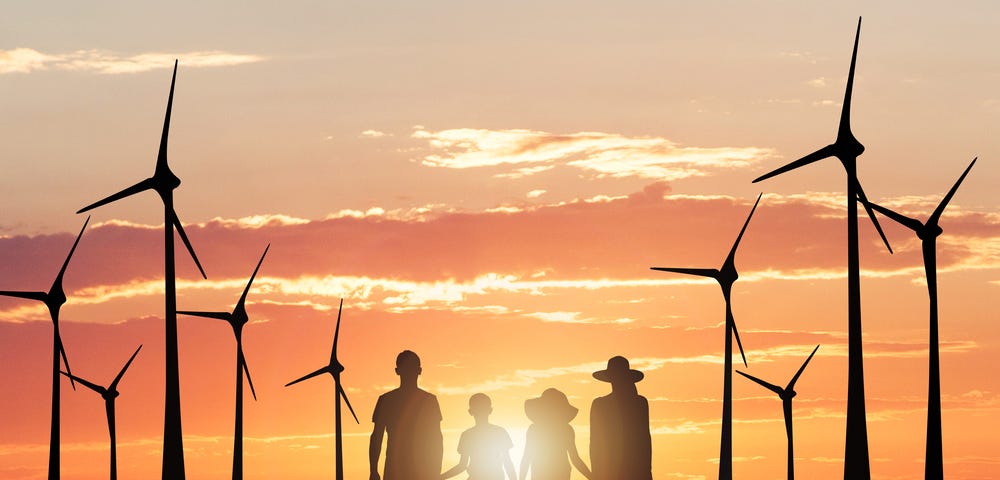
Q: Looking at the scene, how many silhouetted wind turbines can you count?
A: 9